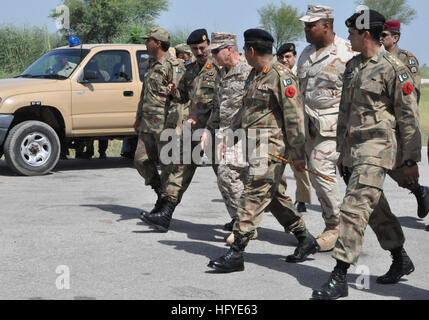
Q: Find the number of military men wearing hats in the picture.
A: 9